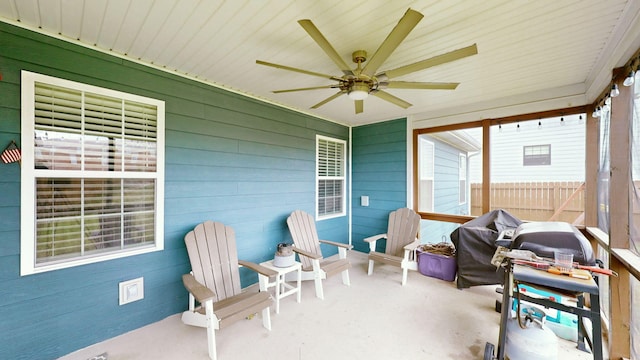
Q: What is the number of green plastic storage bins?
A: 0